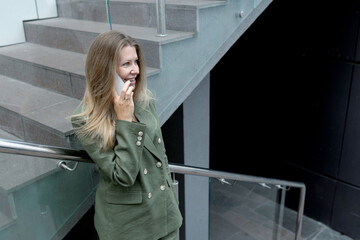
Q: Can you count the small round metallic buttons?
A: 8